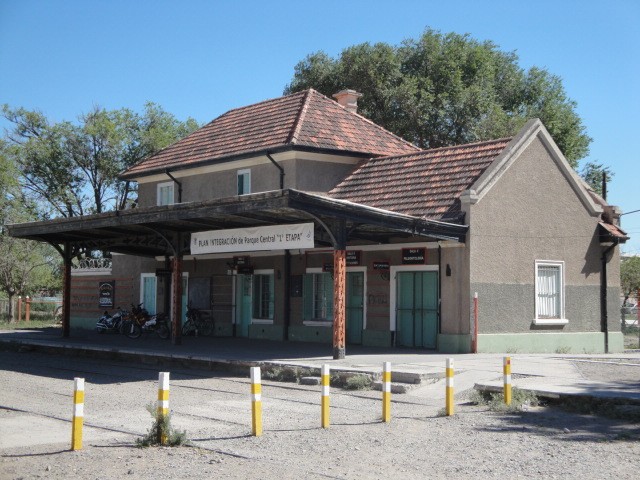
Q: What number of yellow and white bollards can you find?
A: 7